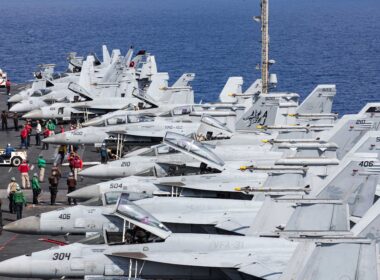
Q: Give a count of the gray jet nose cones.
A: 8